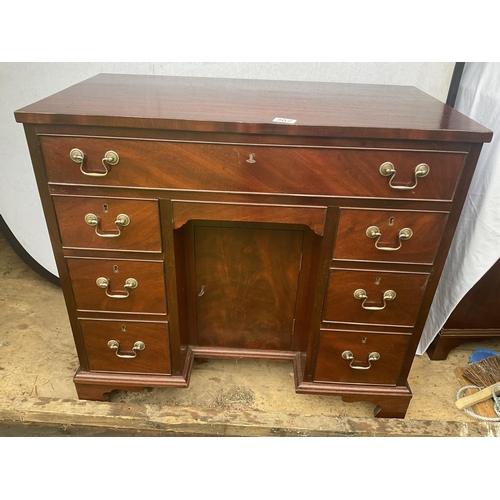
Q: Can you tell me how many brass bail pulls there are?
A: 8